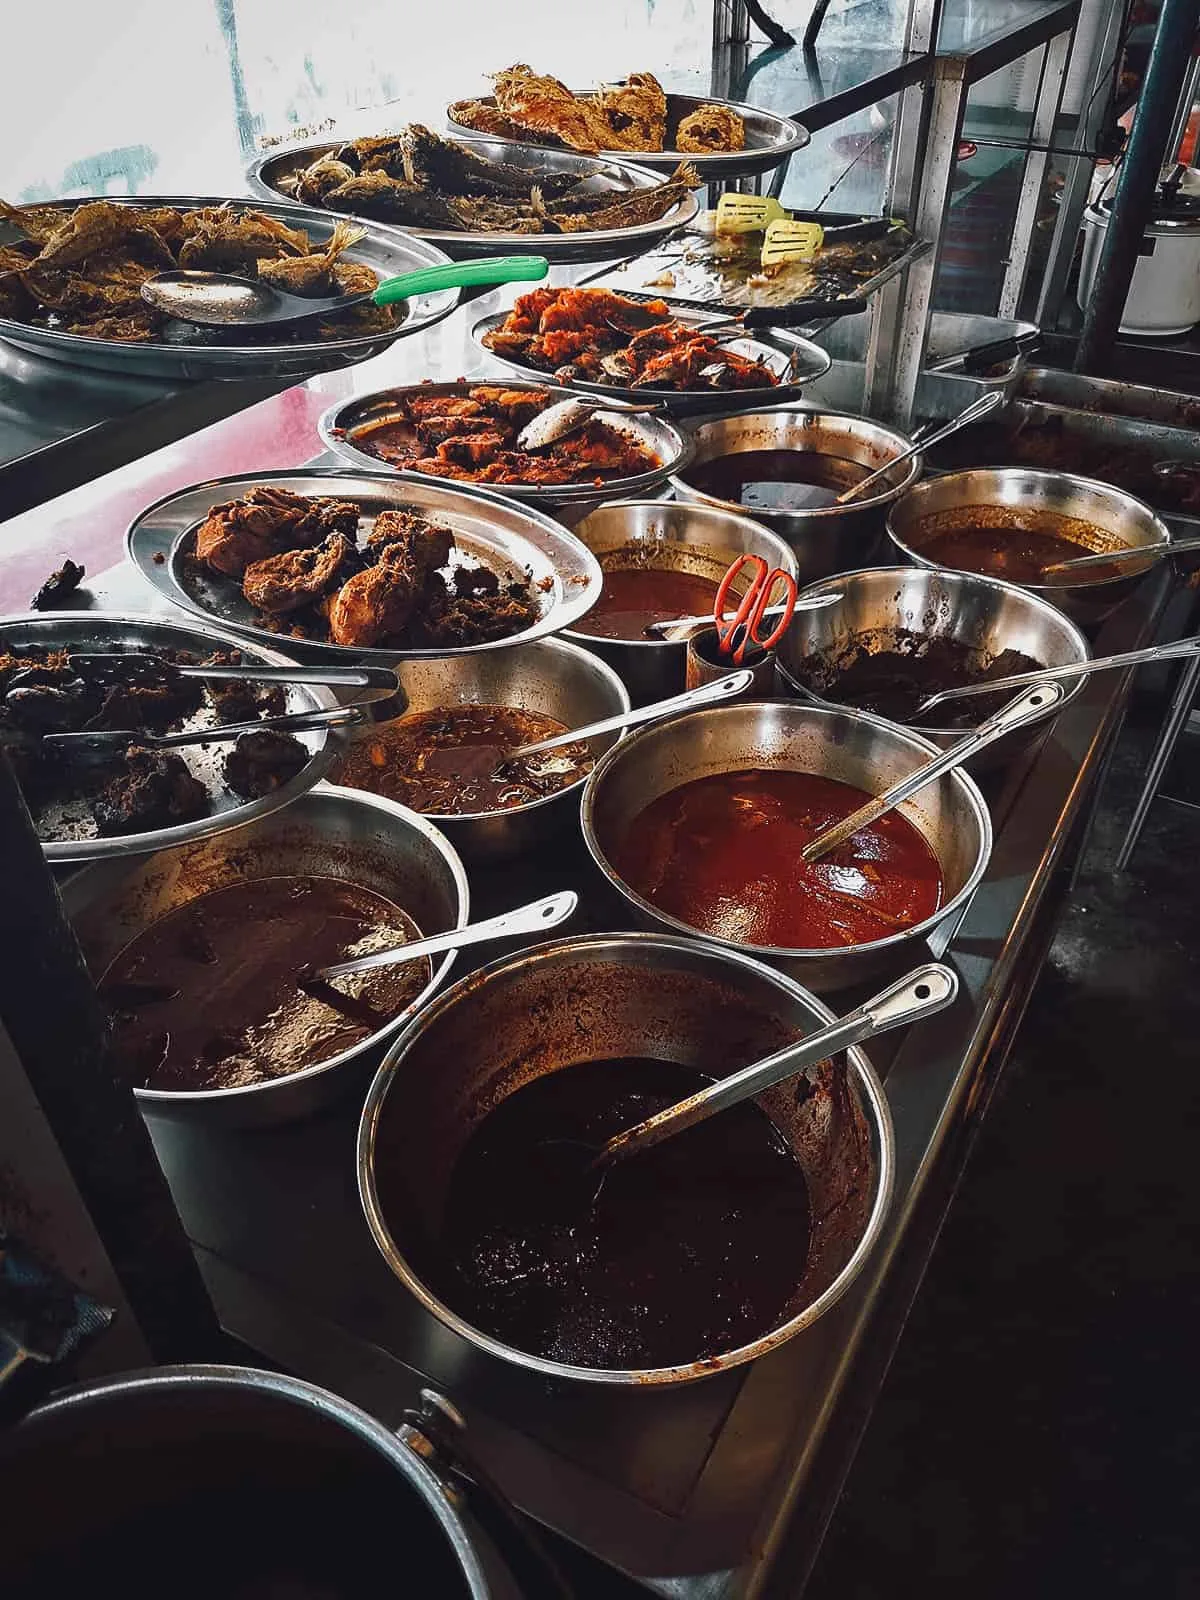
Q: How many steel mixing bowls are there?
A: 8